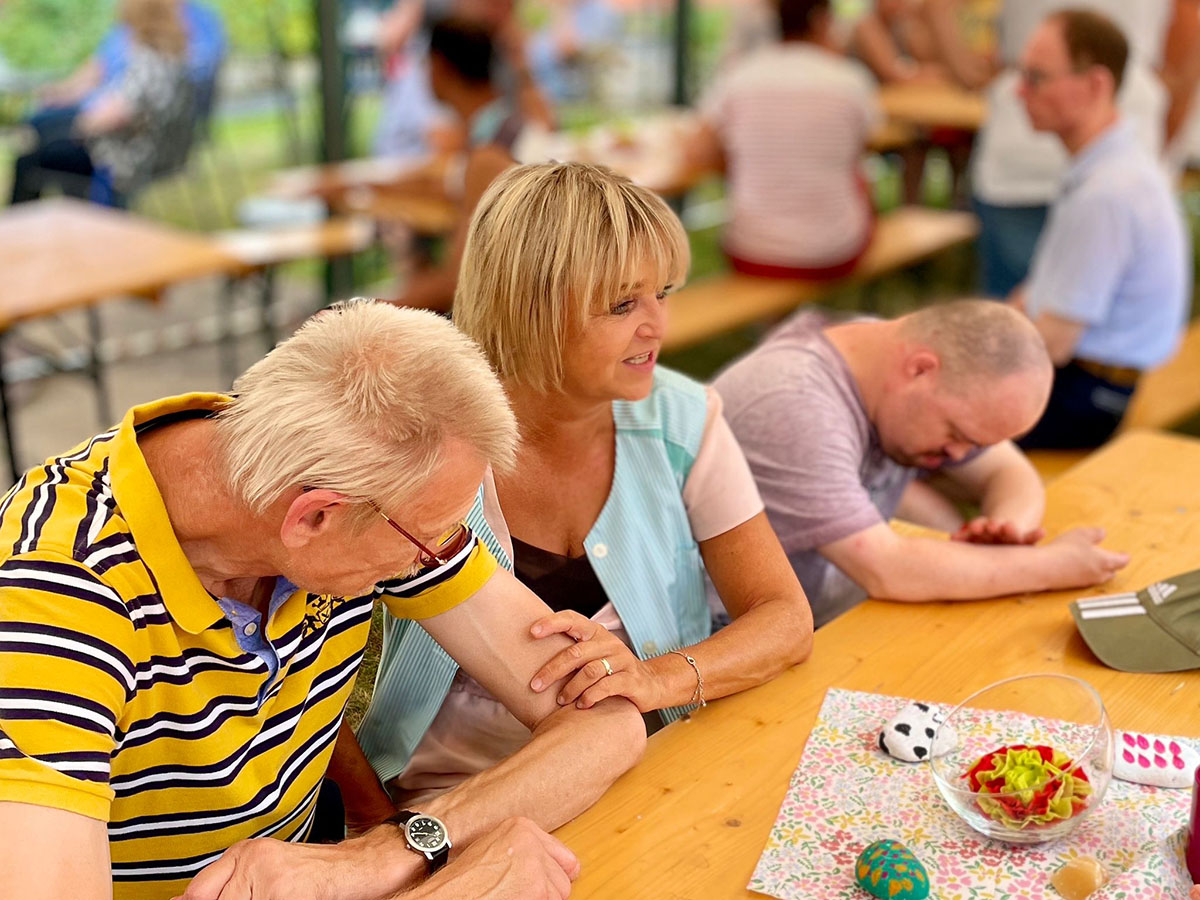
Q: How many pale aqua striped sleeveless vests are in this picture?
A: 1